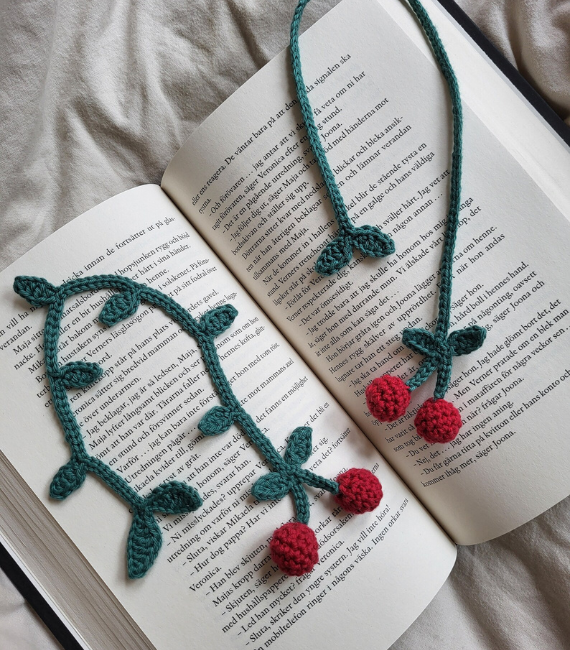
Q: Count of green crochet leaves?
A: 14